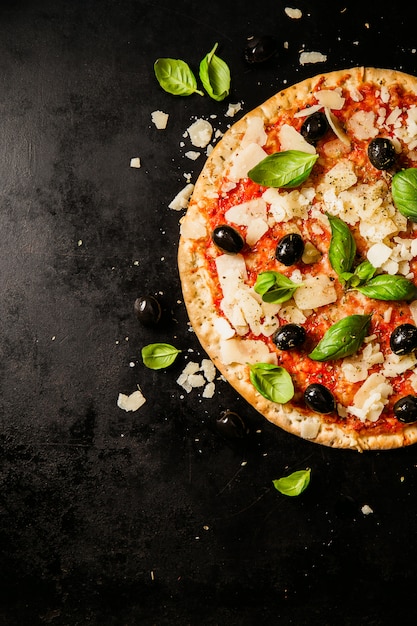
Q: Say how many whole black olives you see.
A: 11